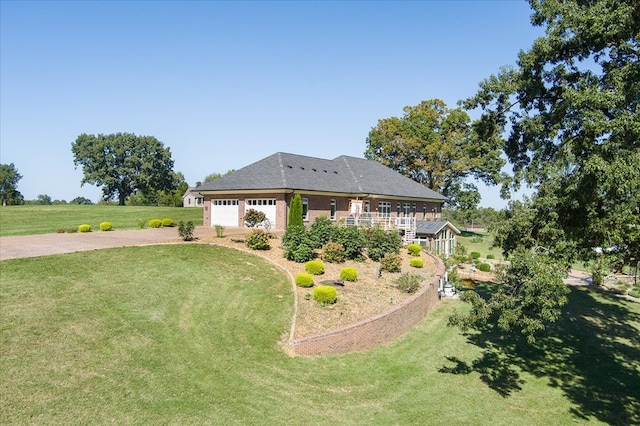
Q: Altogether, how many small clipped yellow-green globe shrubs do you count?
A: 10